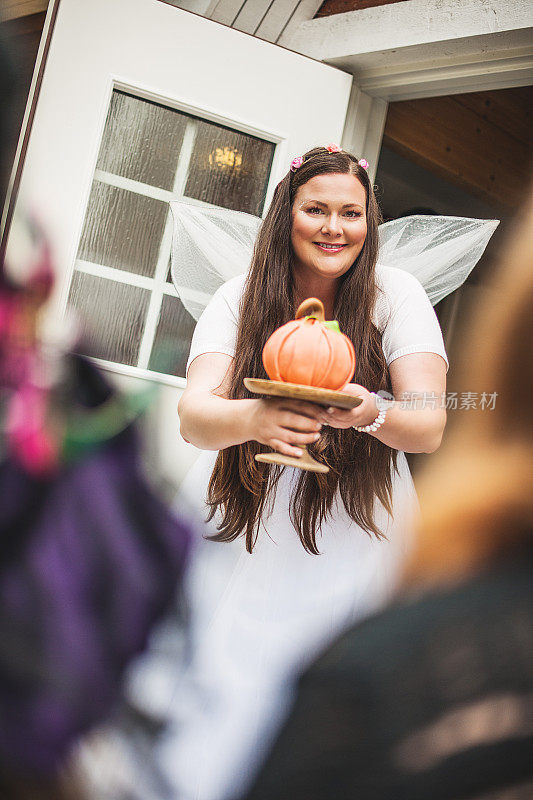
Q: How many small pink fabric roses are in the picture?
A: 3